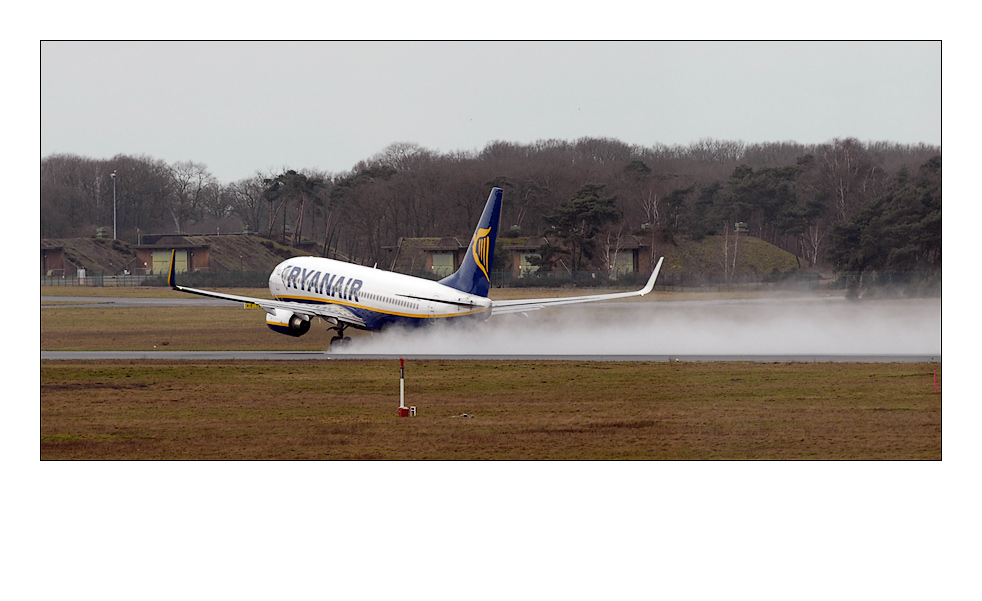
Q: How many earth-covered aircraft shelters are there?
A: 5